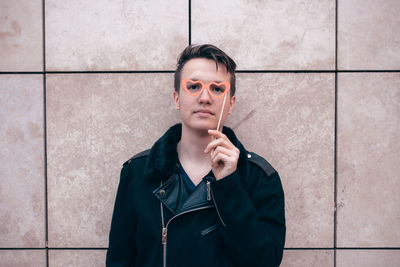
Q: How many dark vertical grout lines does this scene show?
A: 3